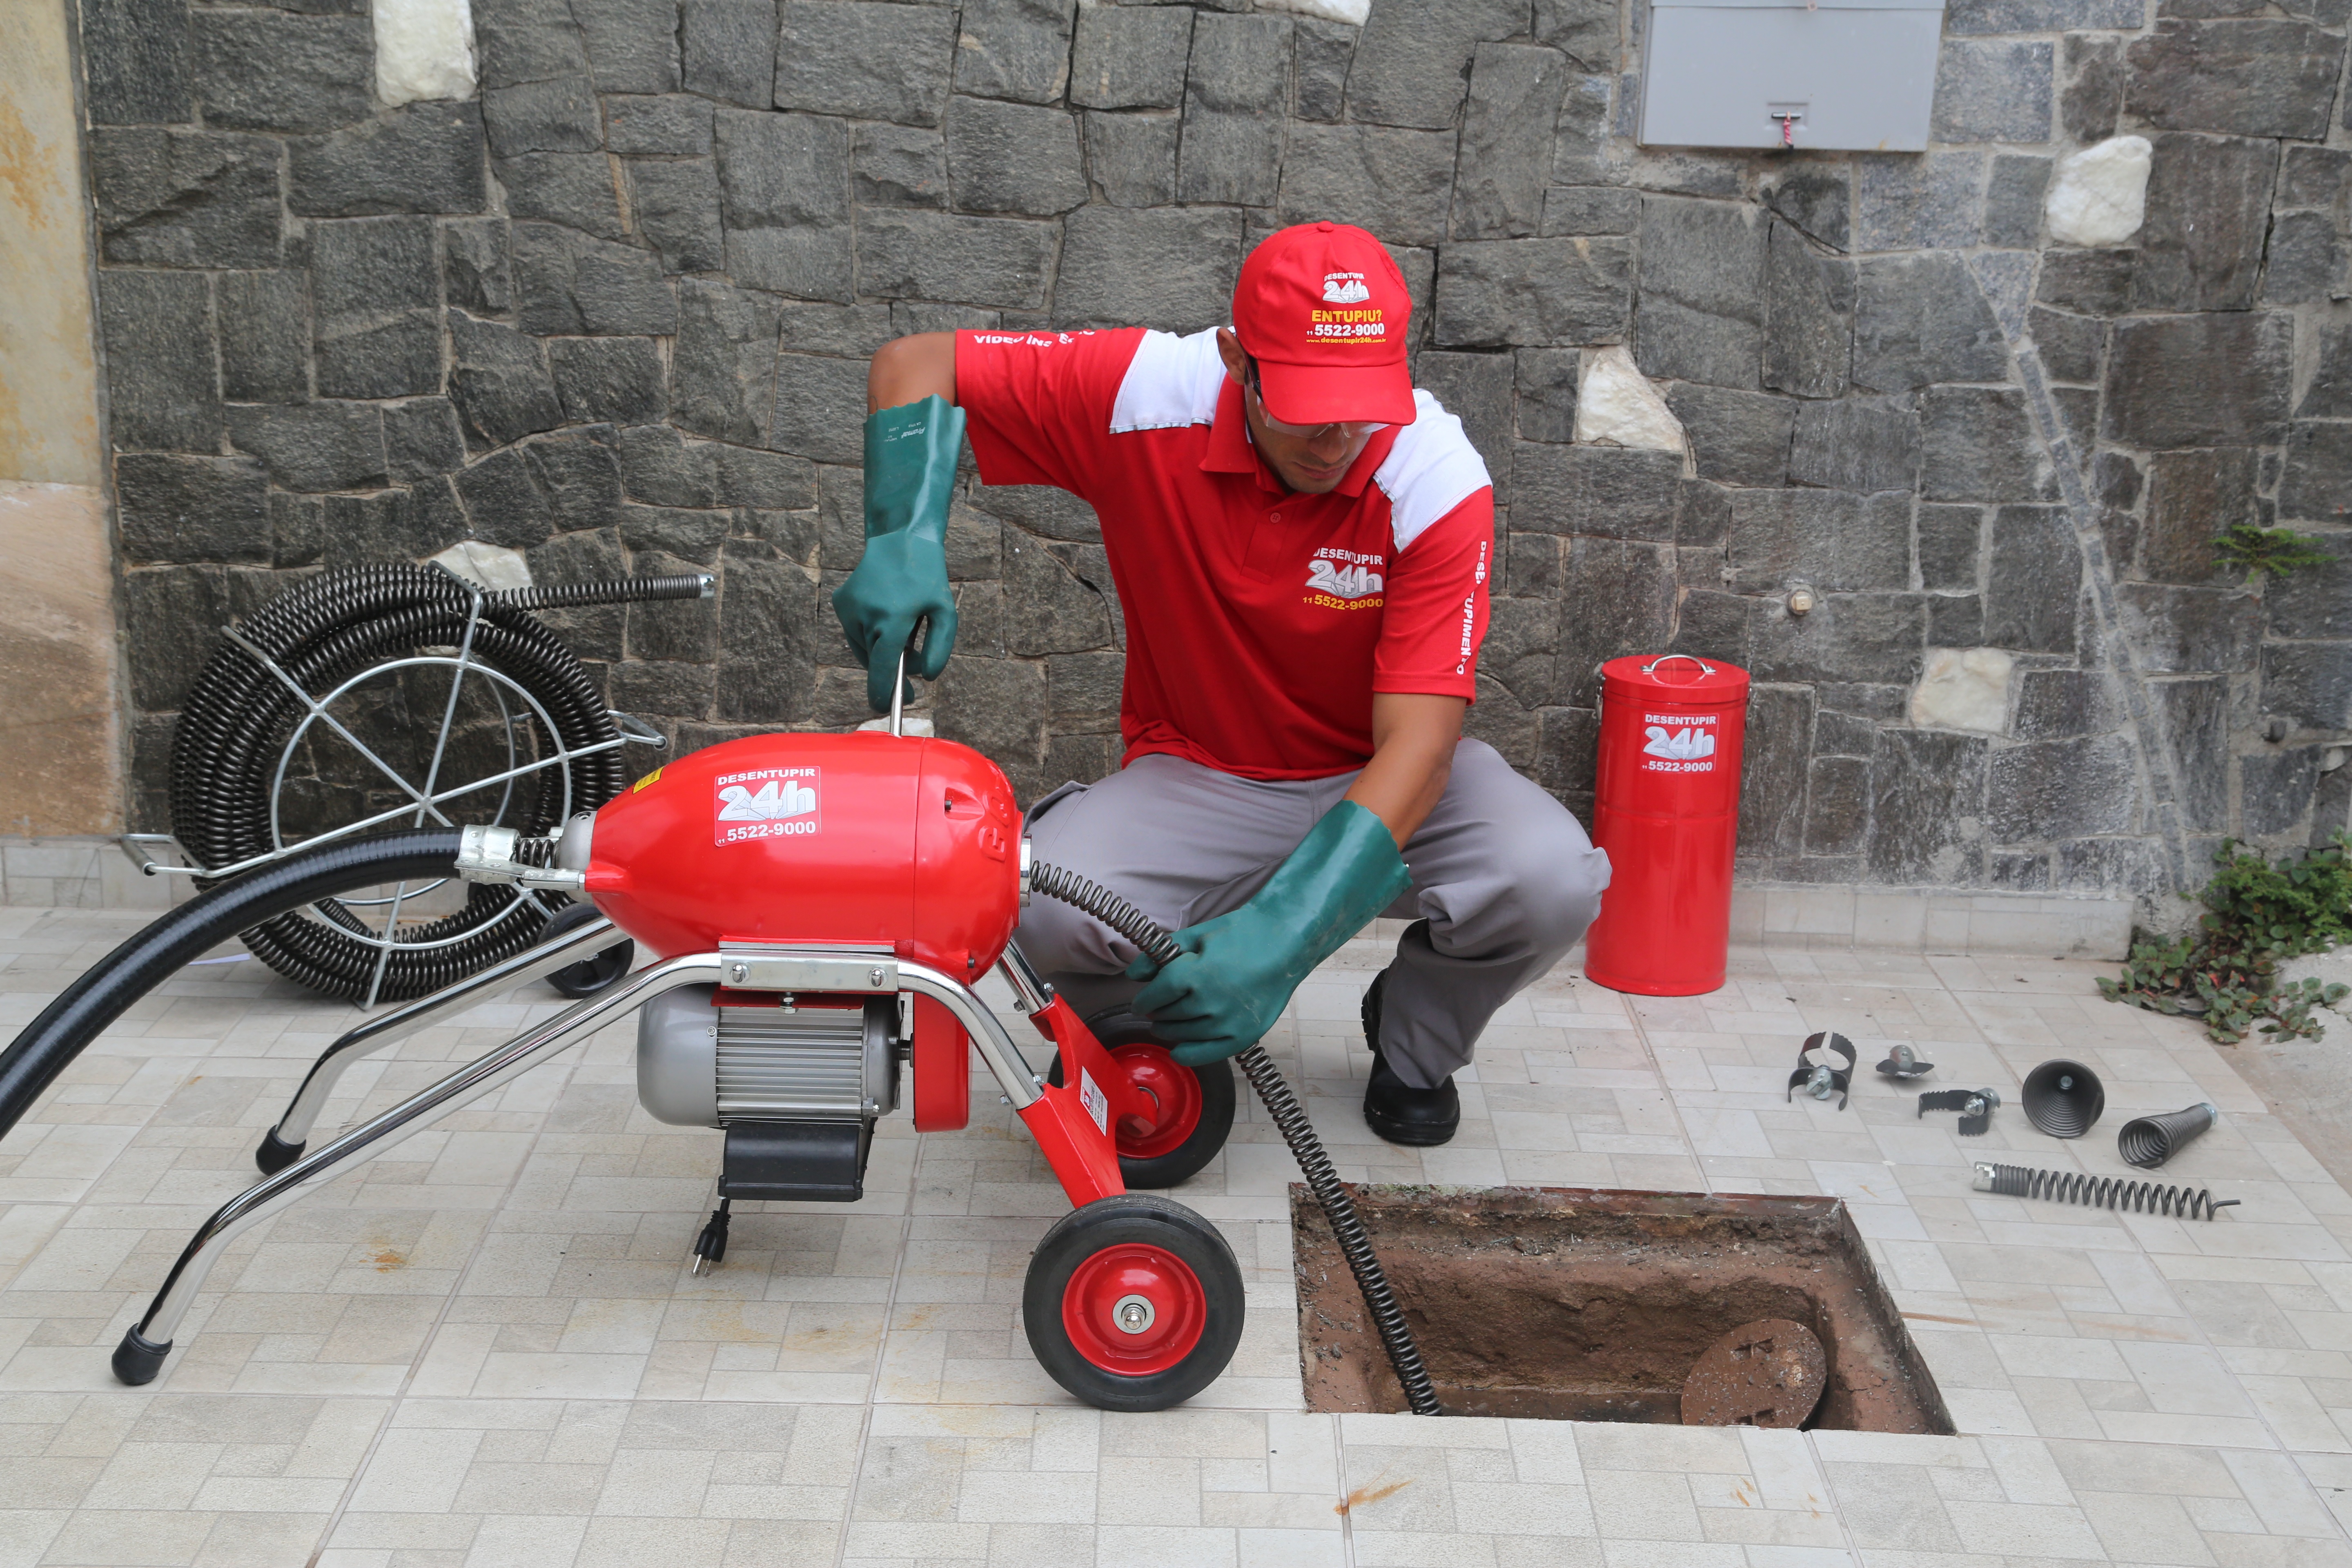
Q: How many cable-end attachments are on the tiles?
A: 6